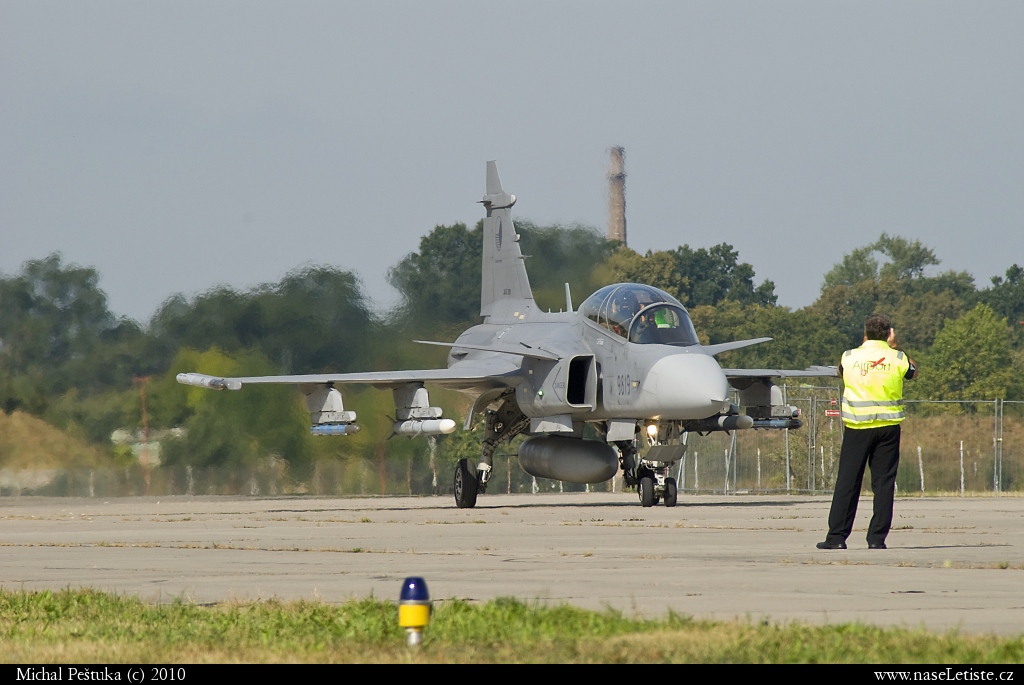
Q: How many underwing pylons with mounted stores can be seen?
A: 4